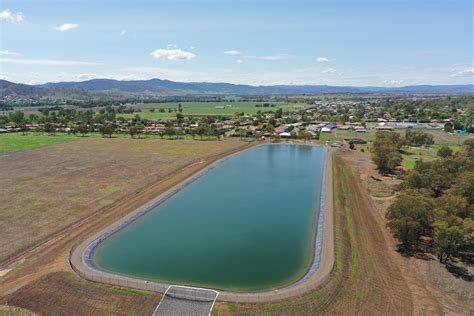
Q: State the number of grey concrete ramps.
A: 1